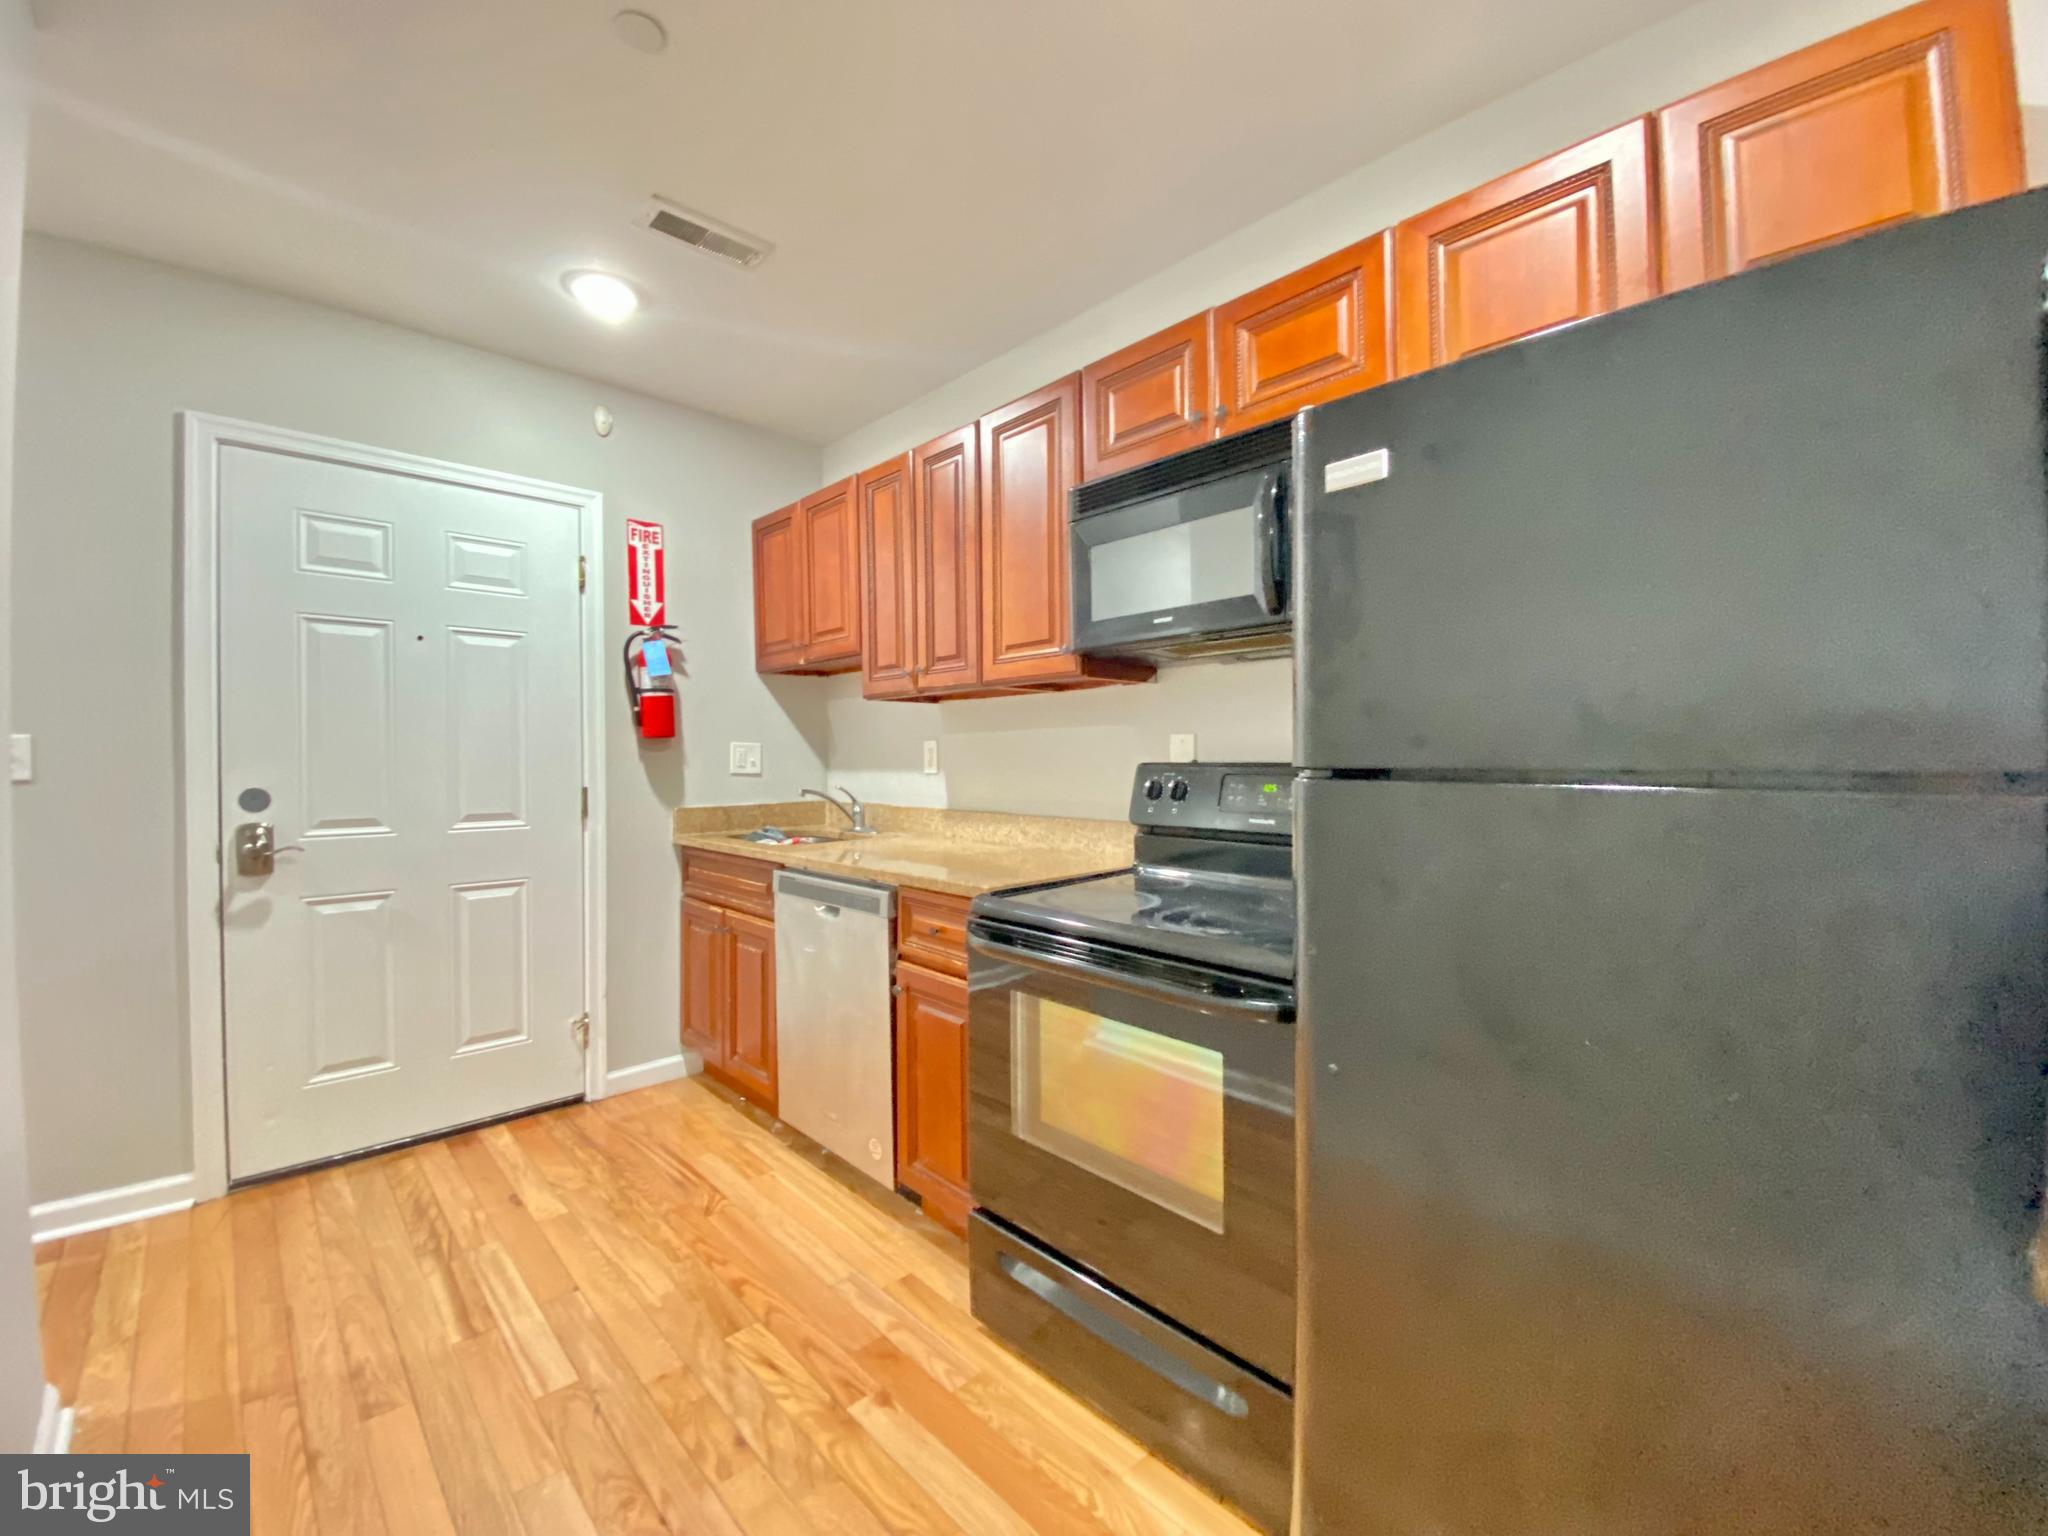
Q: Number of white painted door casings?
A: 1